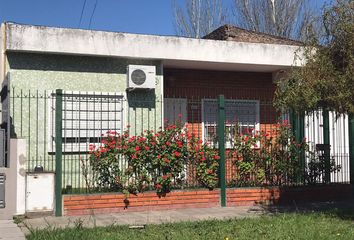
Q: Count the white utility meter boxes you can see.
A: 1